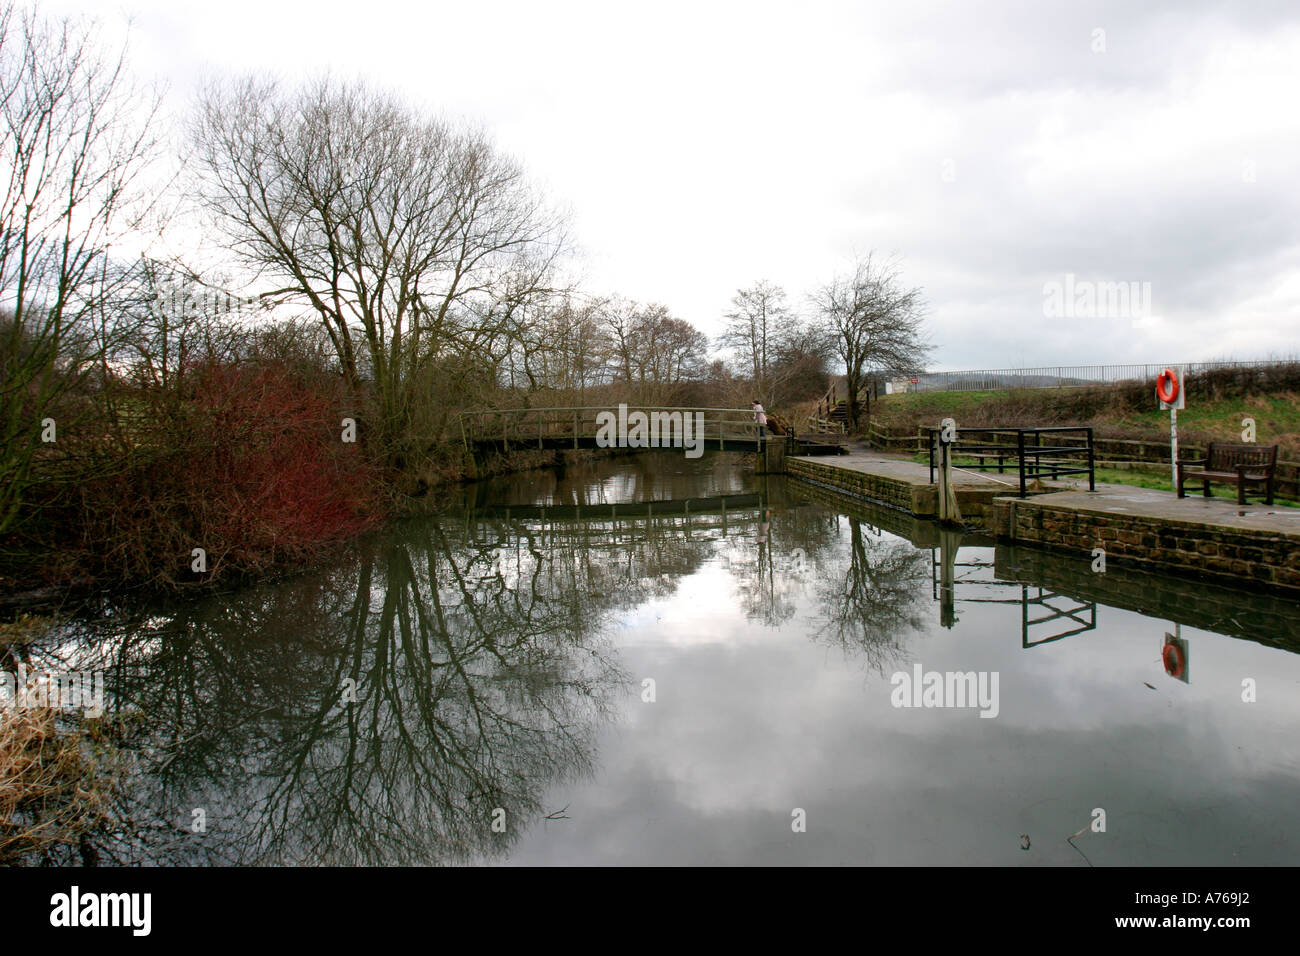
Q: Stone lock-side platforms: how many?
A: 2